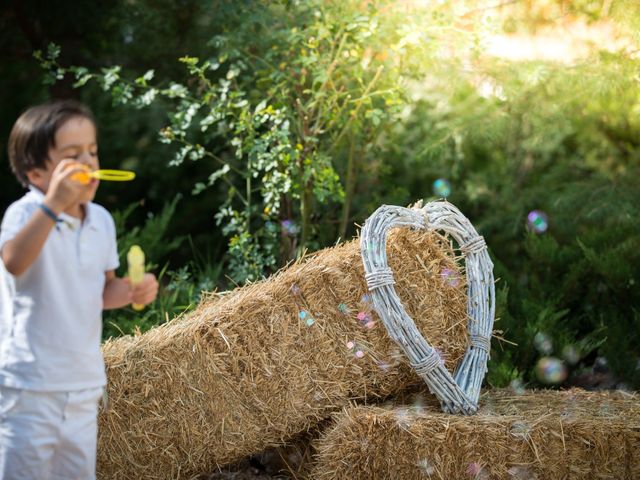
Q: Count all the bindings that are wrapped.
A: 4